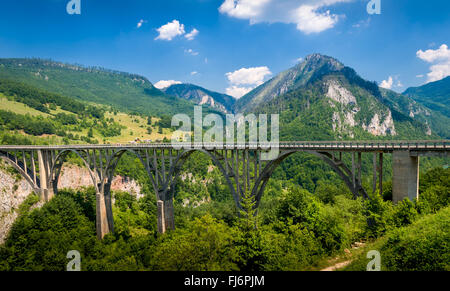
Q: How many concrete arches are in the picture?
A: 5